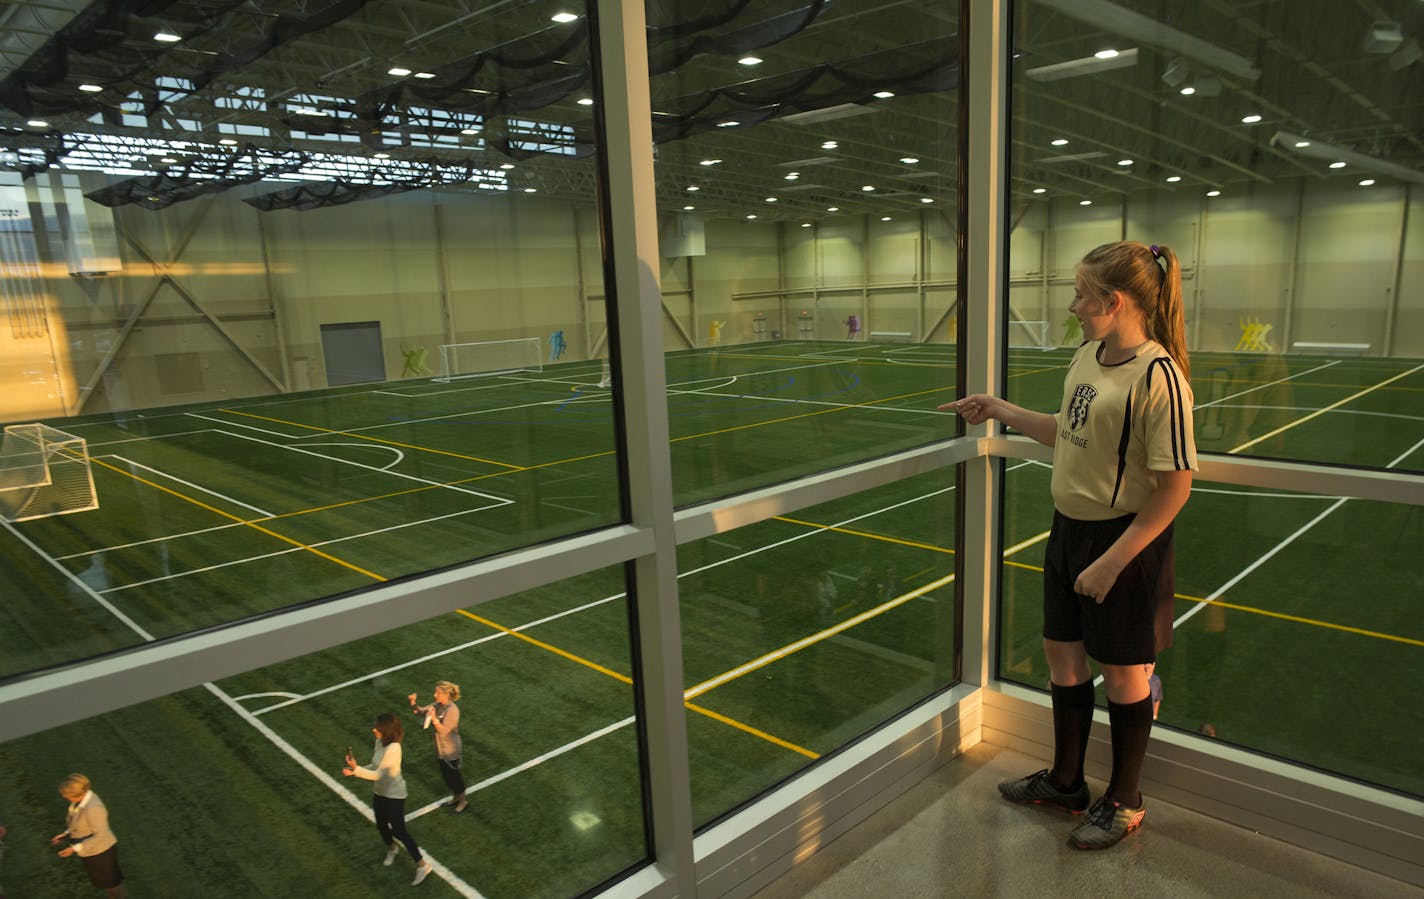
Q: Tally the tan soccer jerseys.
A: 1